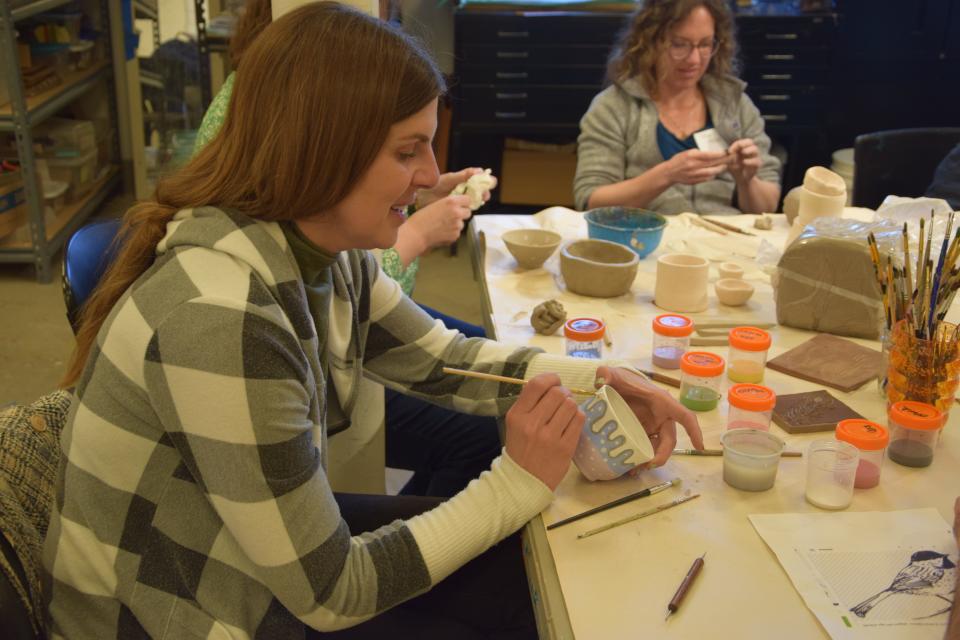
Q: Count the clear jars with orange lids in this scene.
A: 7